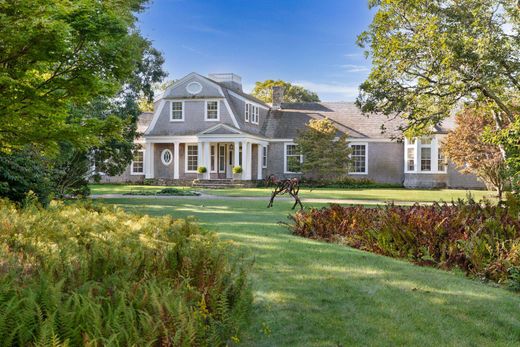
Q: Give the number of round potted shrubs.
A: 2